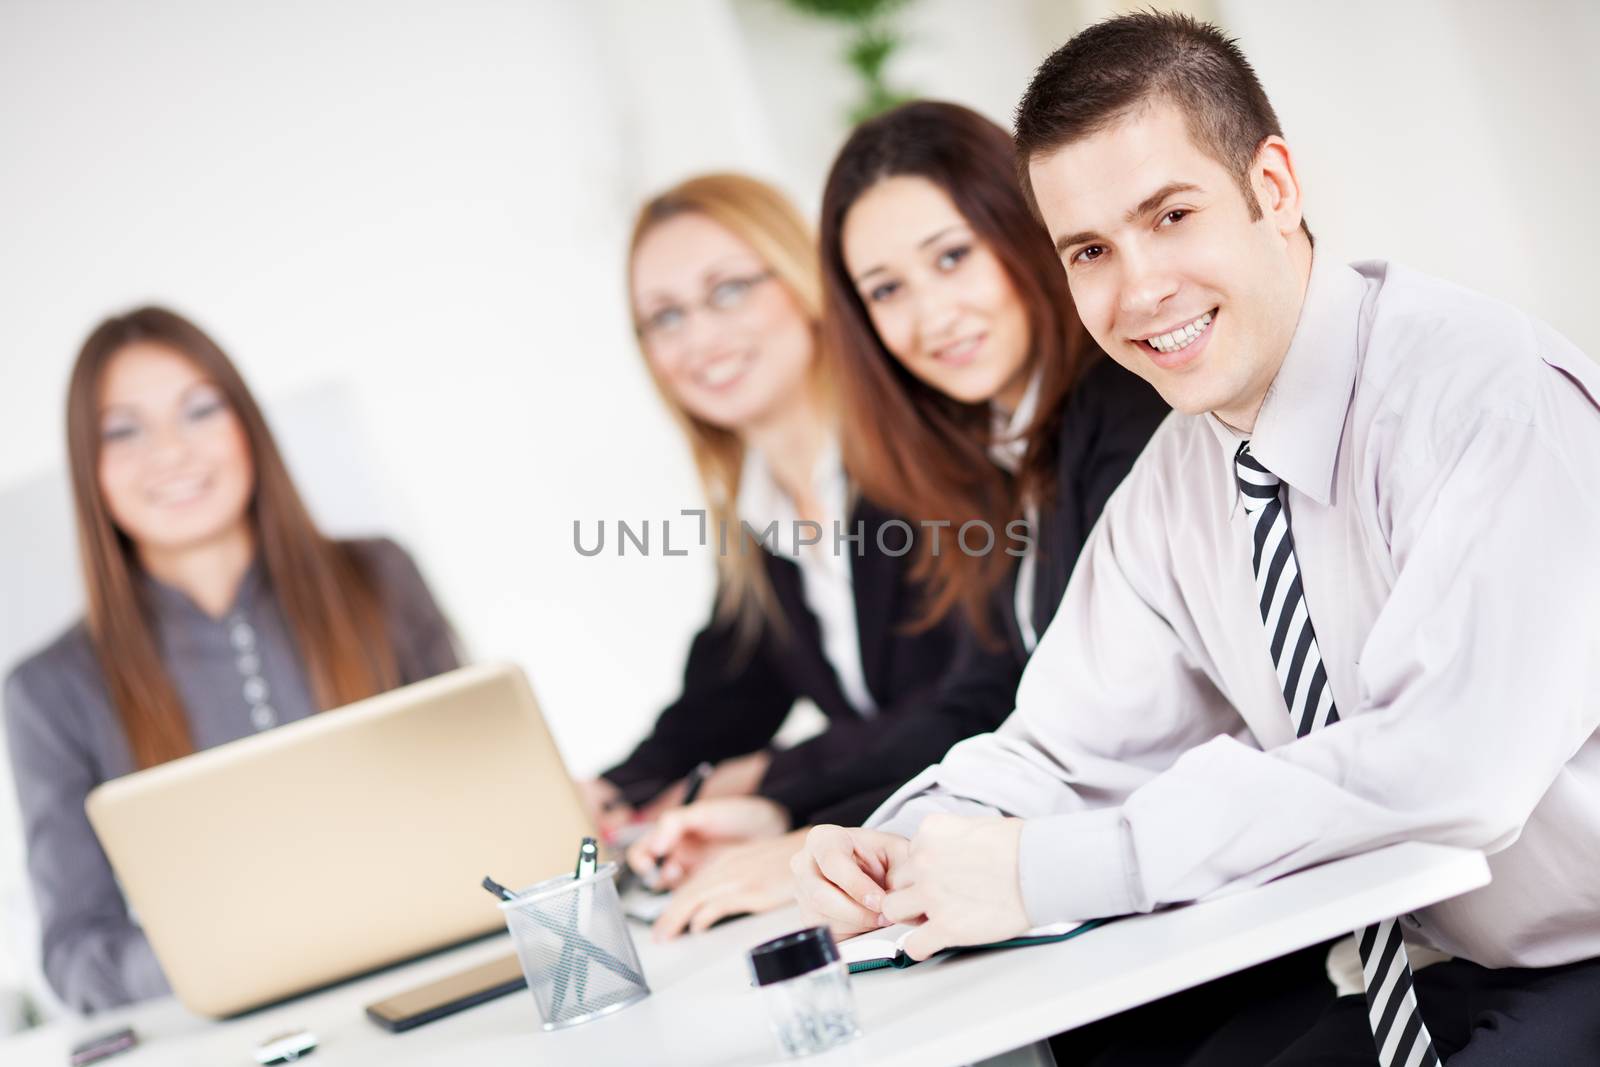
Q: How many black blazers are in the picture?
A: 2